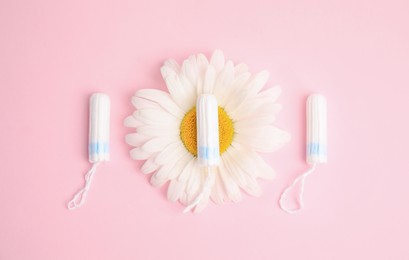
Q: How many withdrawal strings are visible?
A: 3